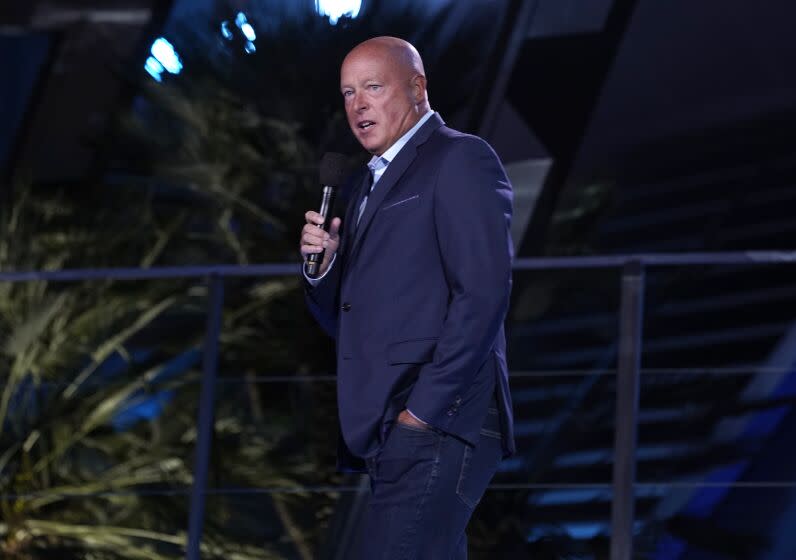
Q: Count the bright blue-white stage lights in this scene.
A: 3